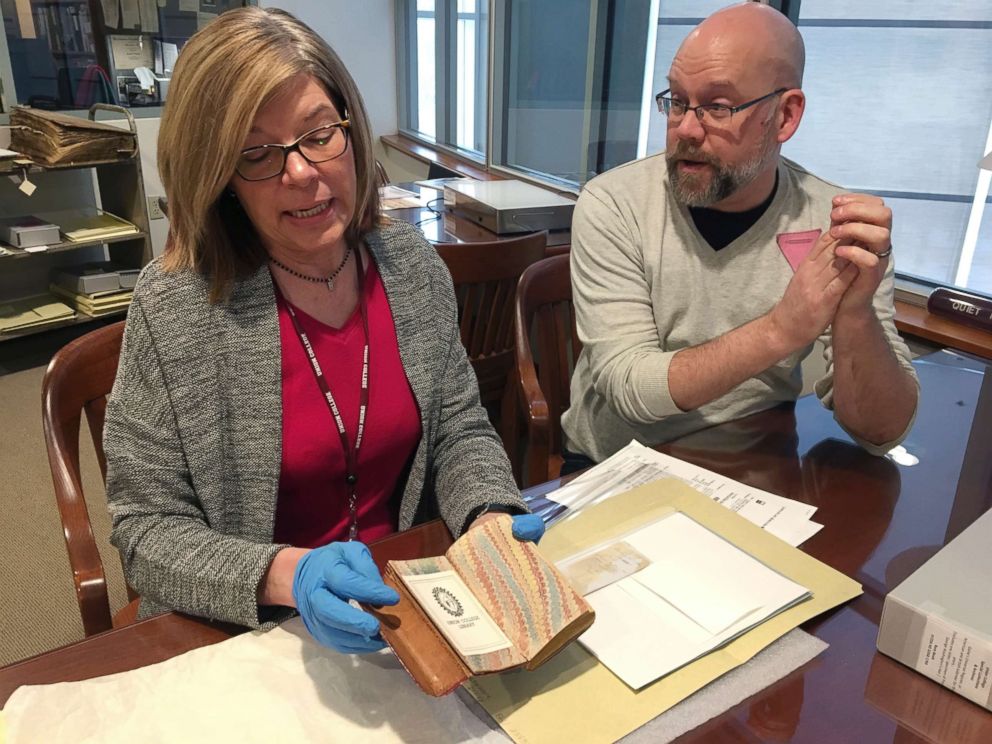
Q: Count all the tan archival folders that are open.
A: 1